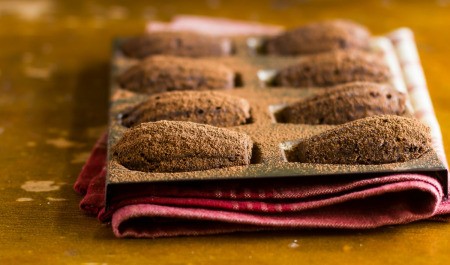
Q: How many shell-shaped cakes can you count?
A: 8